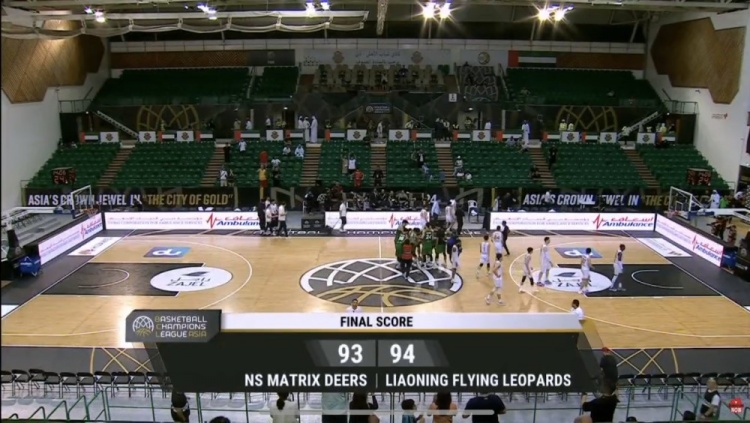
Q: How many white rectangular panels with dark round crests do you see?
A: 10